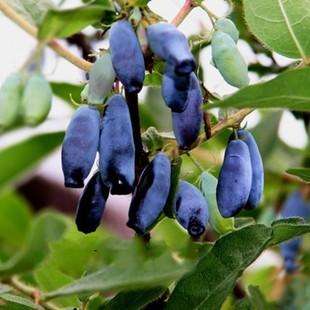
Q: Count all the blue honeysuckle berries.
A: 11